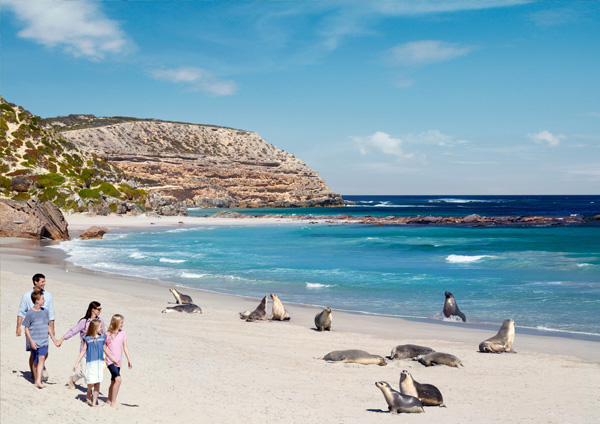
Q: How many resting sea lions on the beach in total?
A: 4